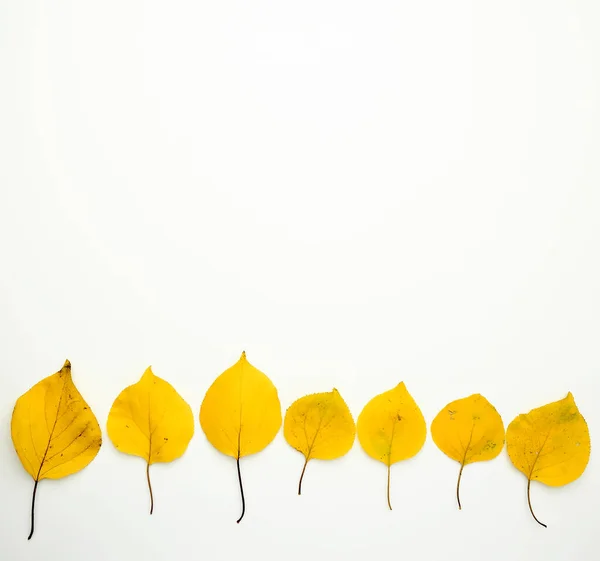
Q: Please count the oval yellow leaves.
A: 7